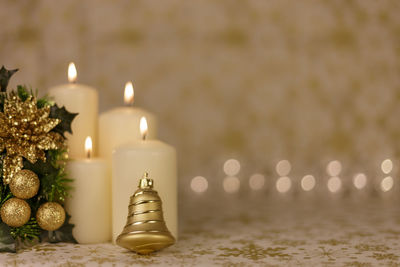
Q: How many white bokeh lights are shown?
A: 12